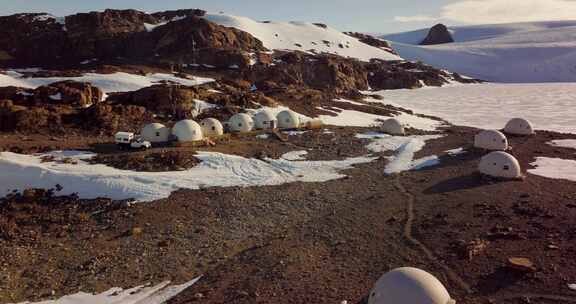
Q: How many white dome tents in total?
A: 11